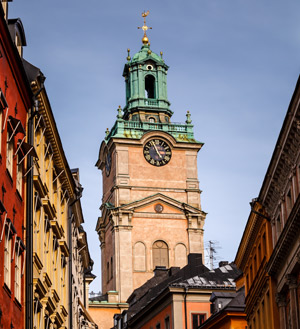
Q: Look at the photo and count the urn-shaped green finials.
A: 3